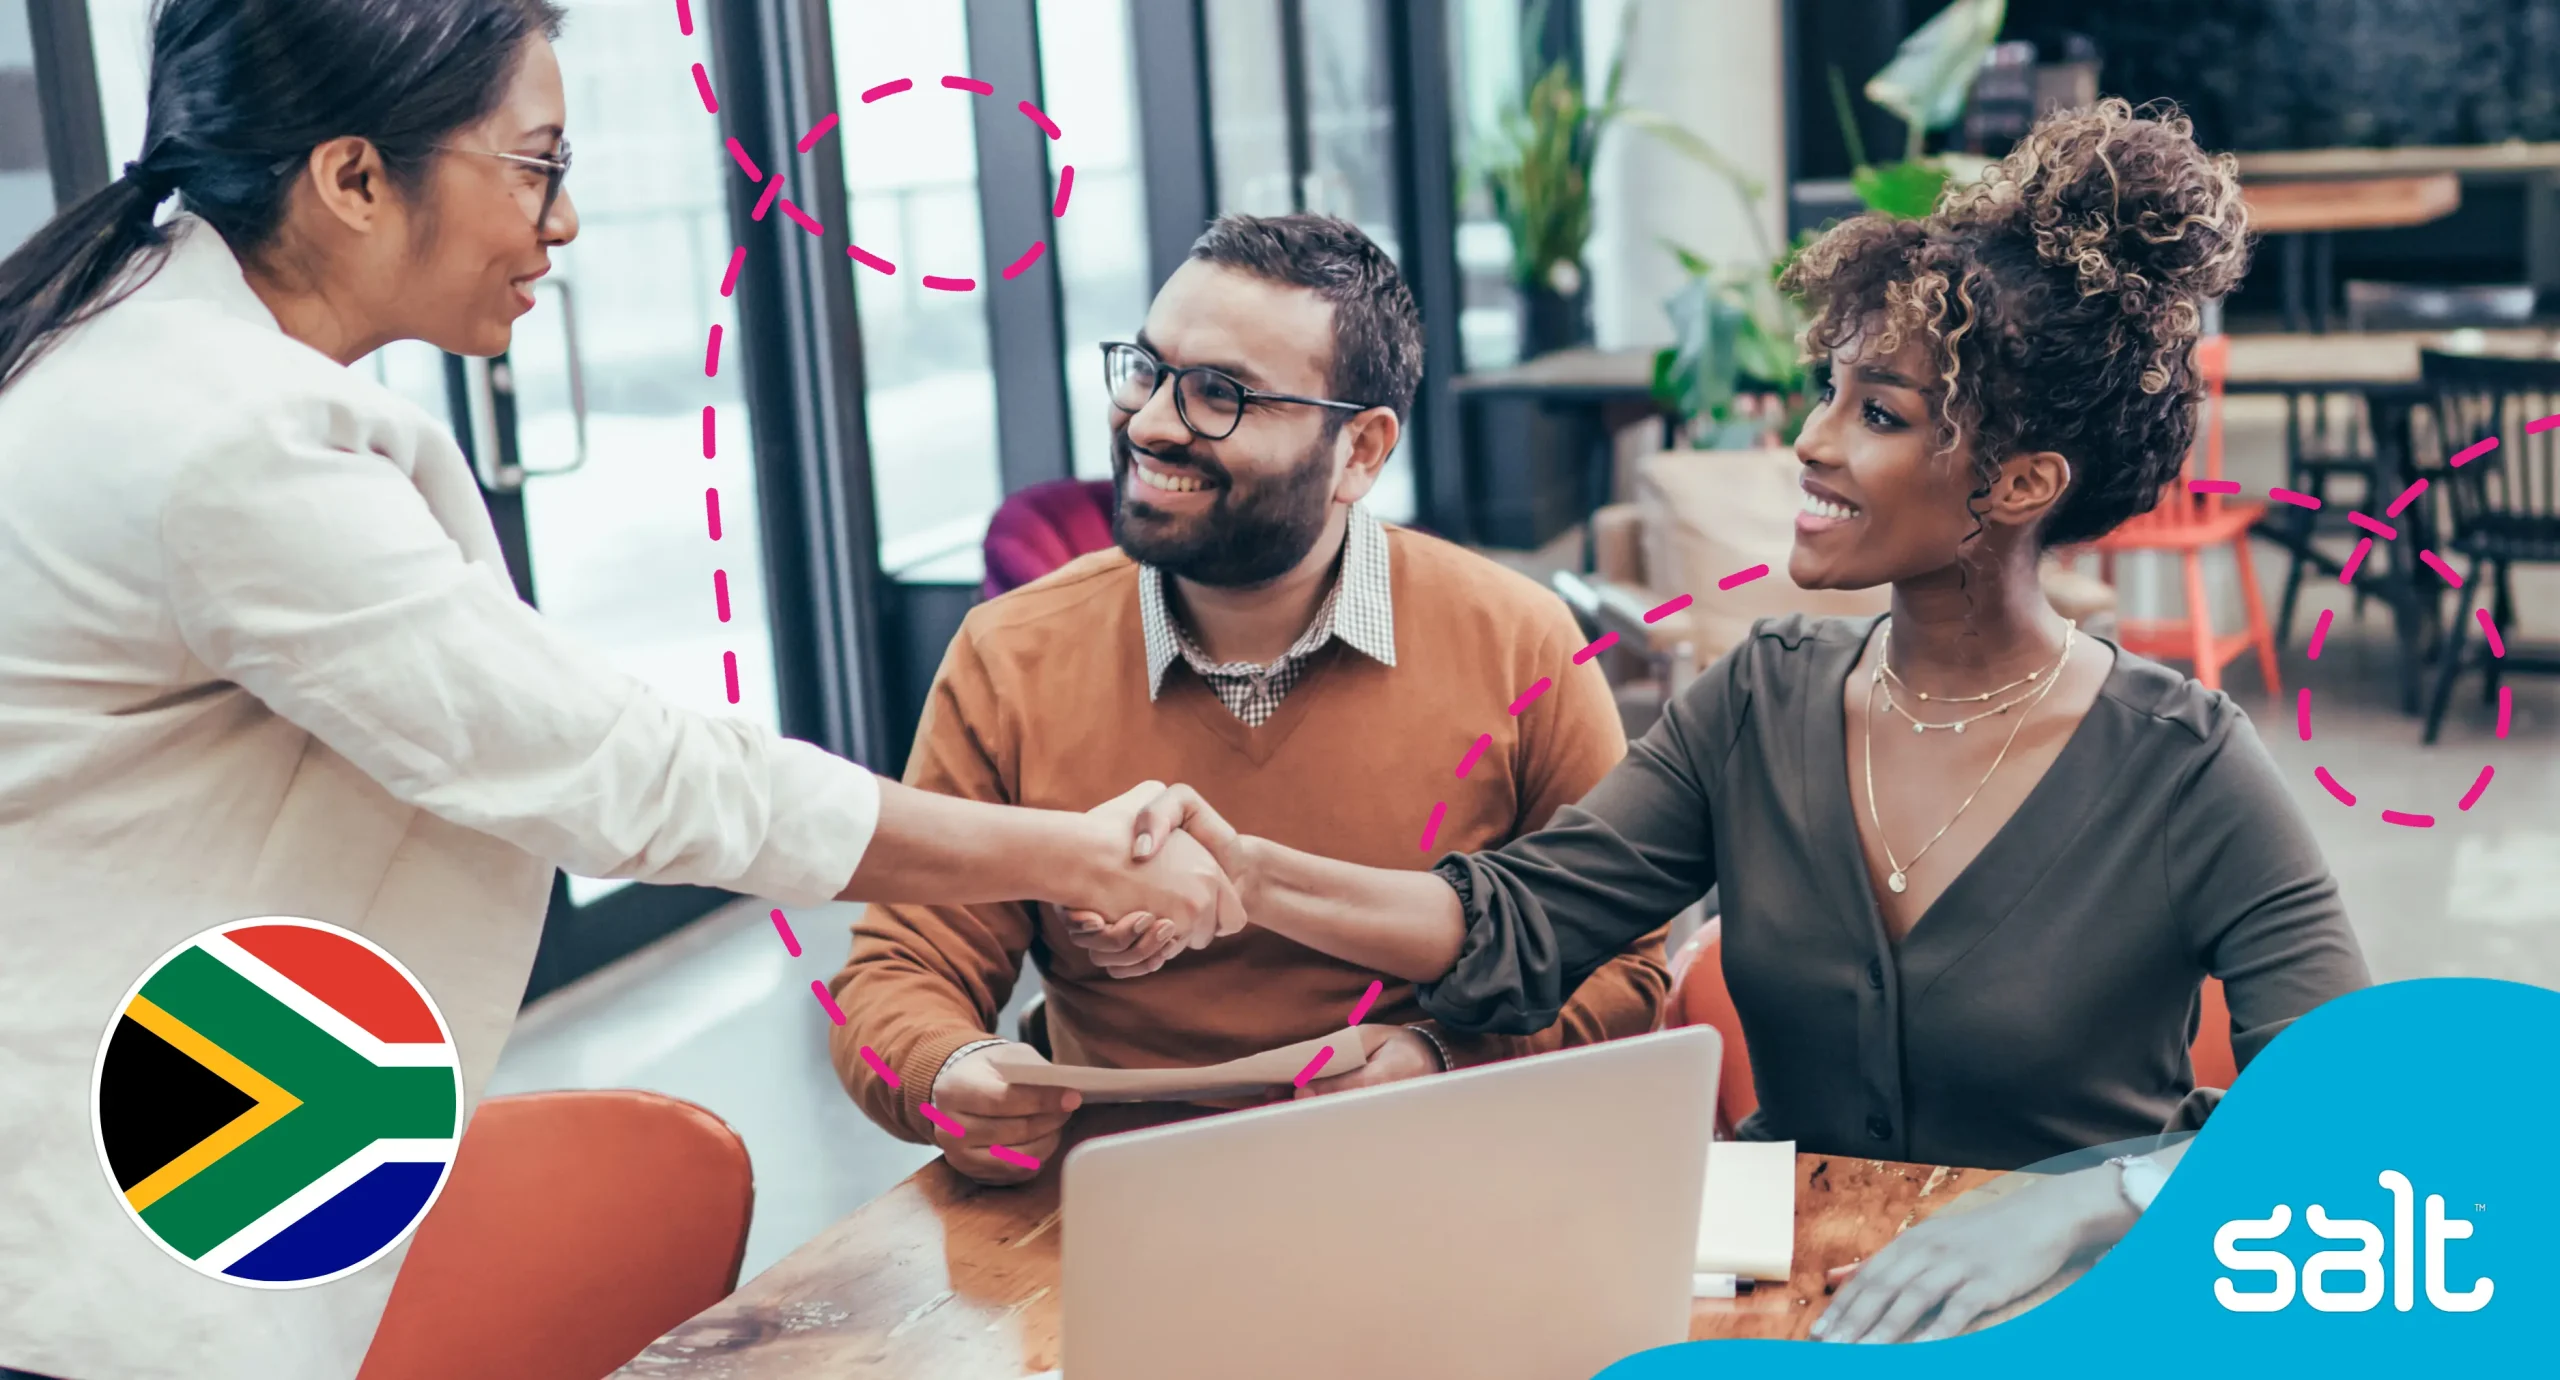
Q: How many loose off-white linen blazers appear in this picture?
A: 1